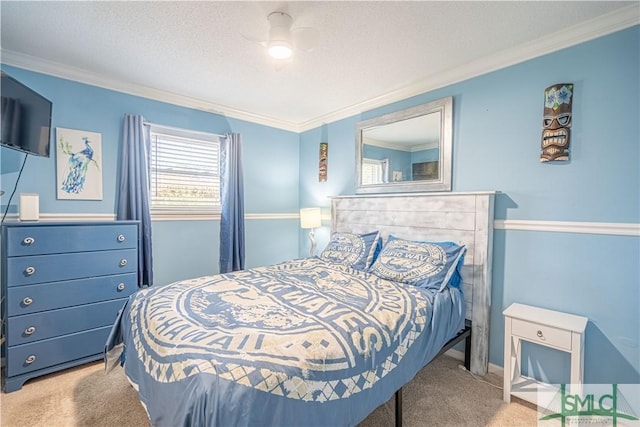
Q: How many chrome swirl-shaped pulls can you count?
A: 8